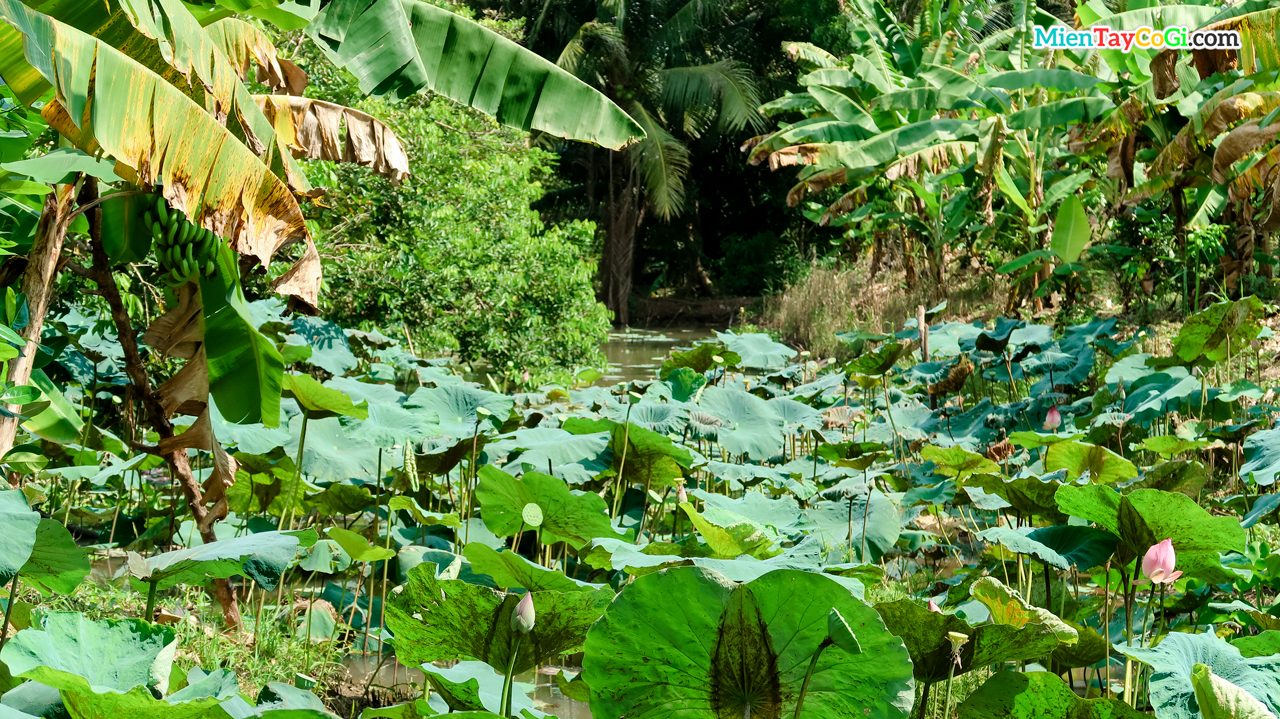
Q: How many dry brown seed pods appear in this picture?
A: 0